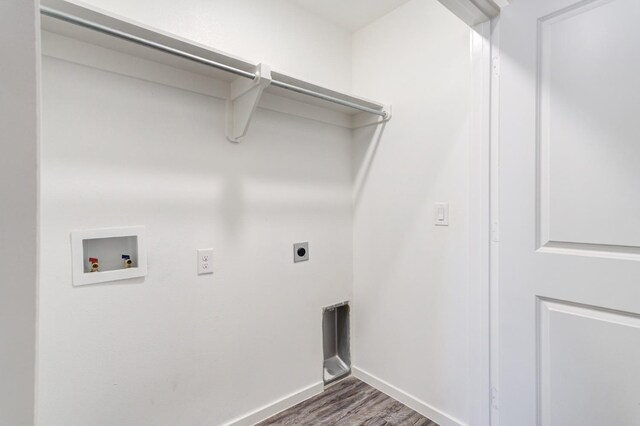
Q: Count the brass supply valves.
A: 2